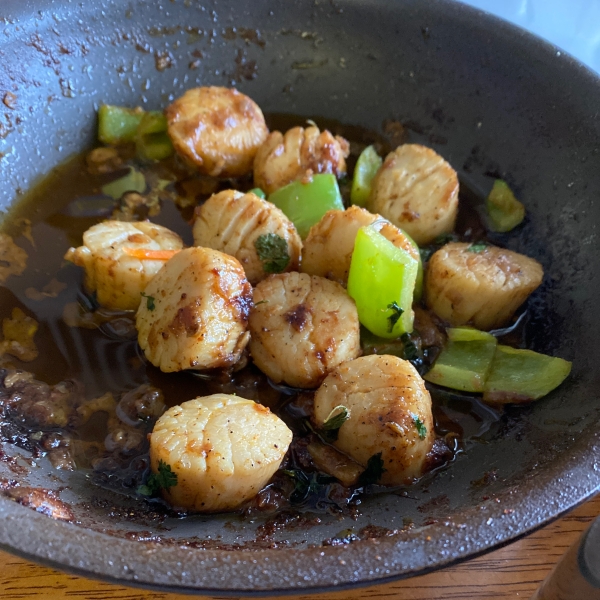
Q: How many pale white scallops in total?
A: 11